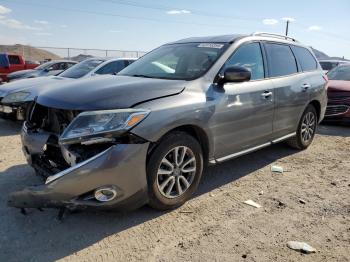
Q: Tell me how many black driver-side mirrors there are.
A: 1